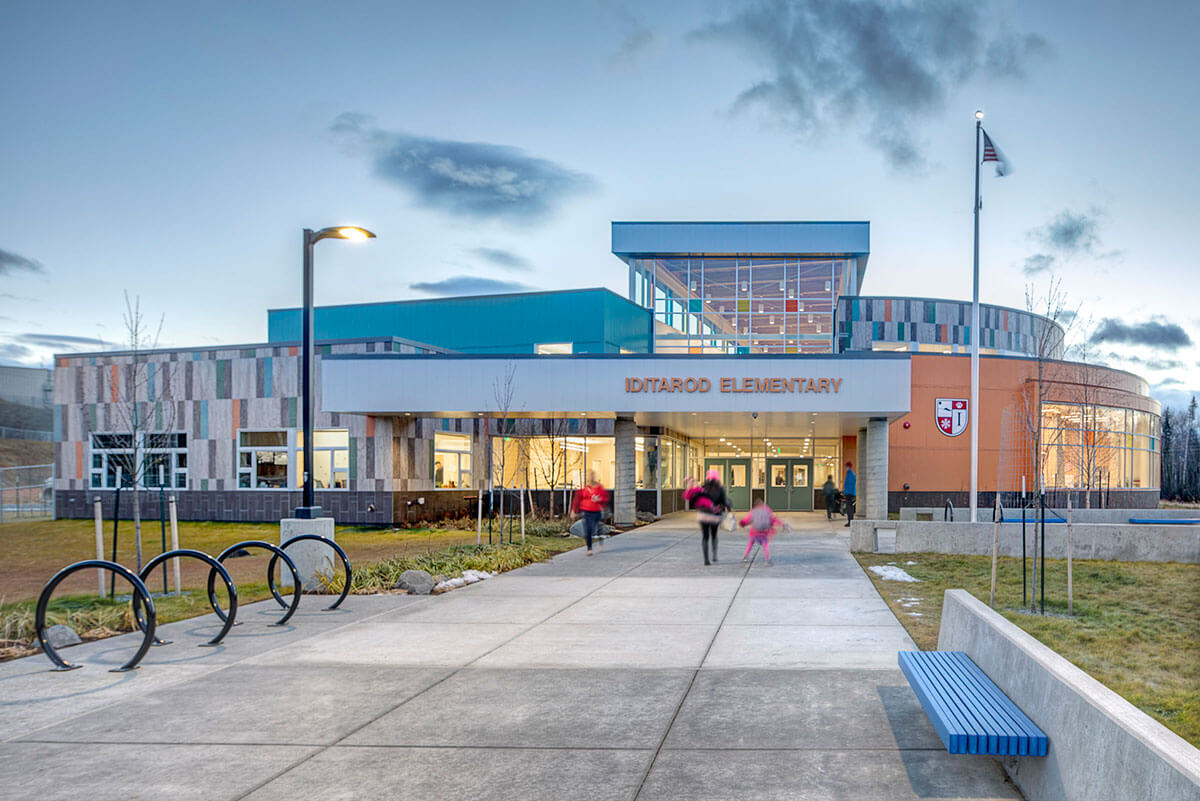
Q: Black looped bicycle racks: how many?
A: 4